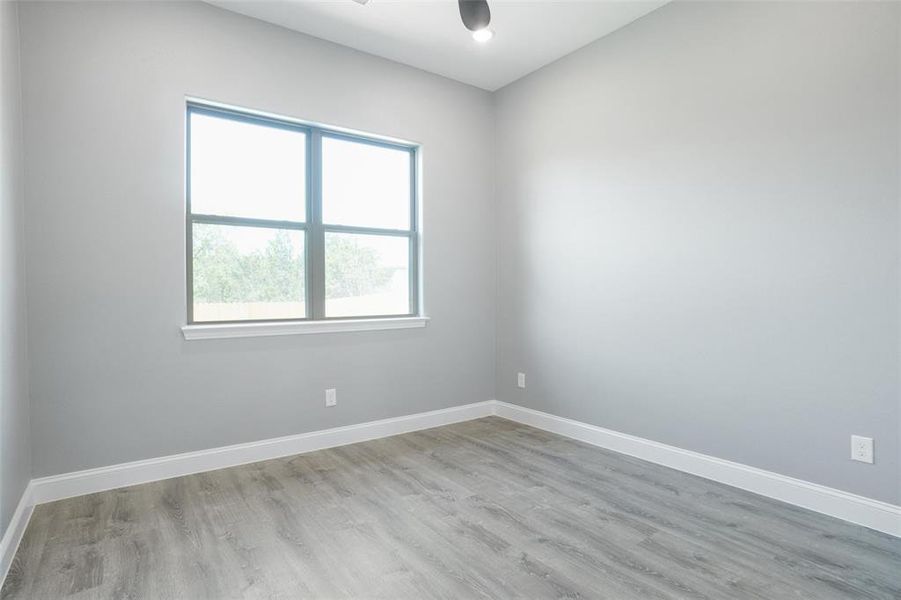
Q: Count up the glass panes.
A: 4